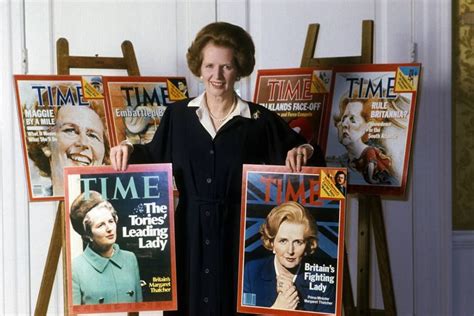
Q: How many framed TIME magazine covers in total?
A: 6